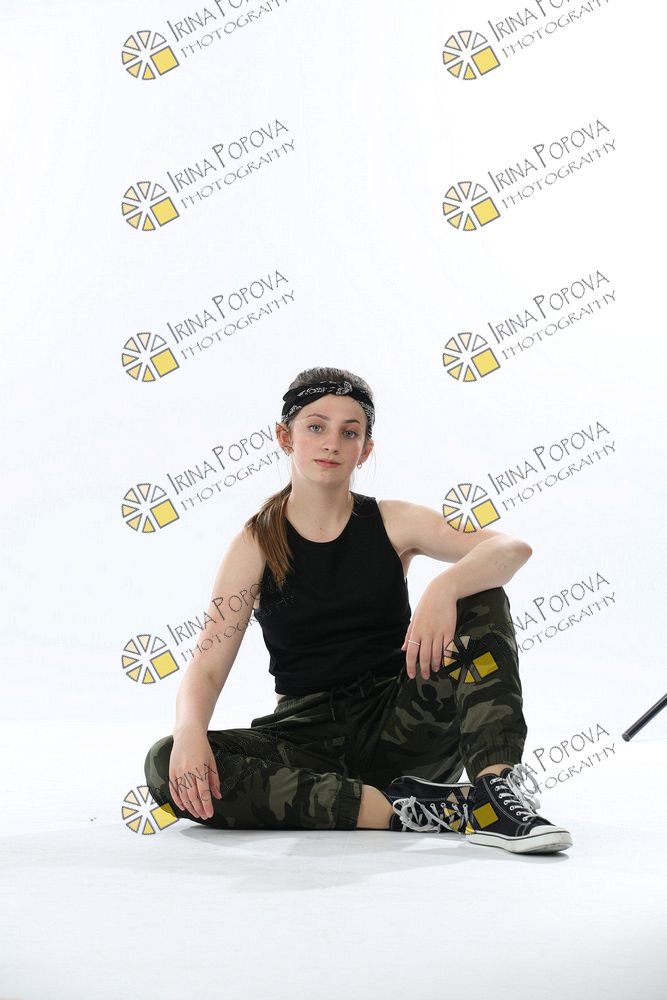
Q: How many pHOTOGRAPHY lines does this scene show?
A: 12